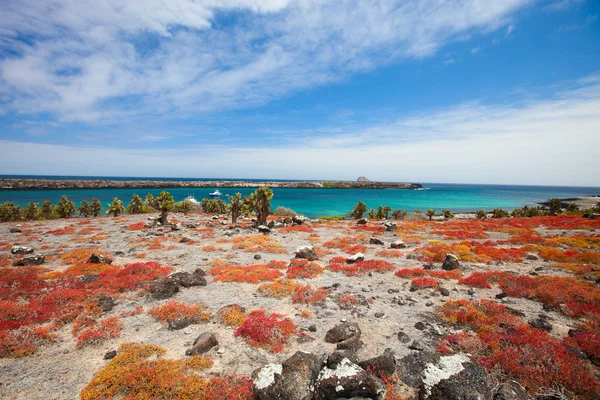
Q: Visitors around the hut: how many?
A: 0